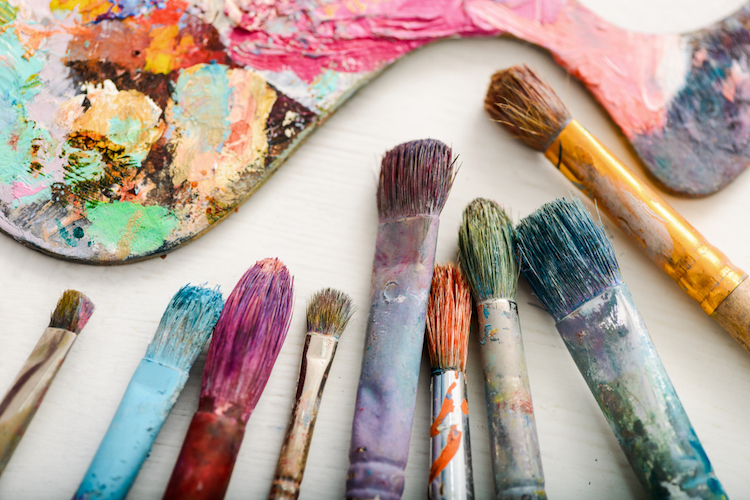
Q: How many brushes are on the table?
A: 9